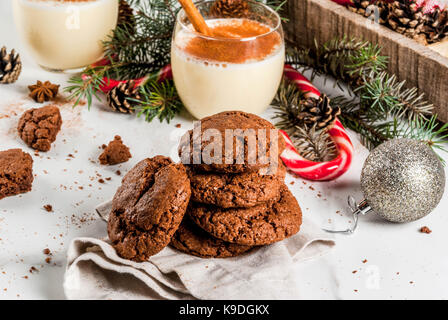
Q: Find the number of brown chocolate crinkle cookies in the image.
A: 5